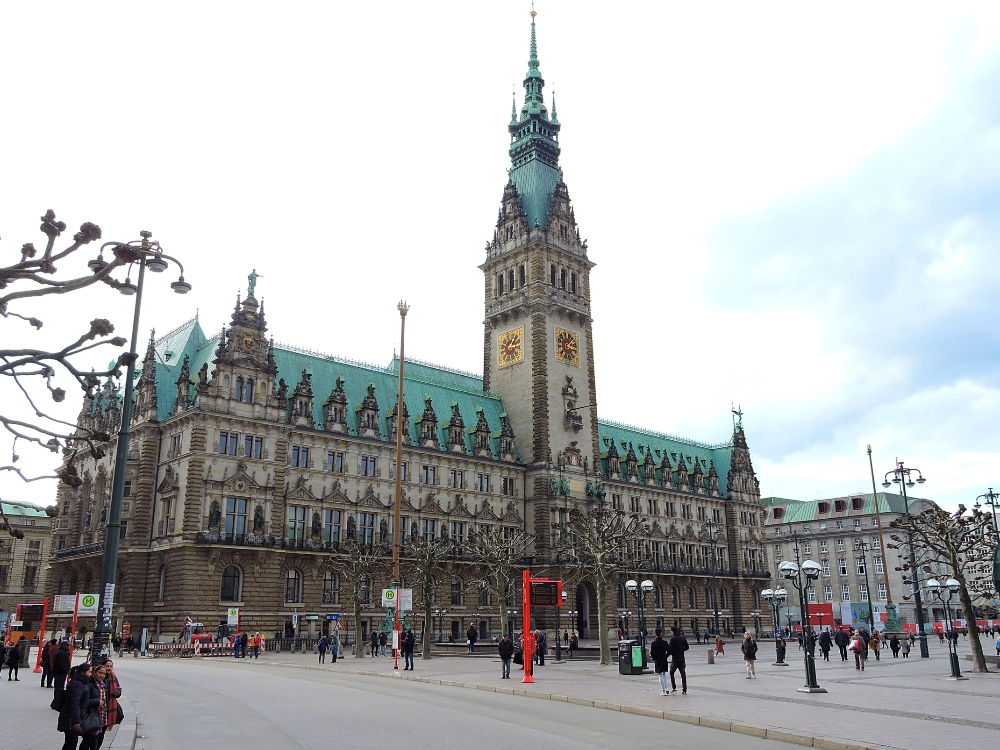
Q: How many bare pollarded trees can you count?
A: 6